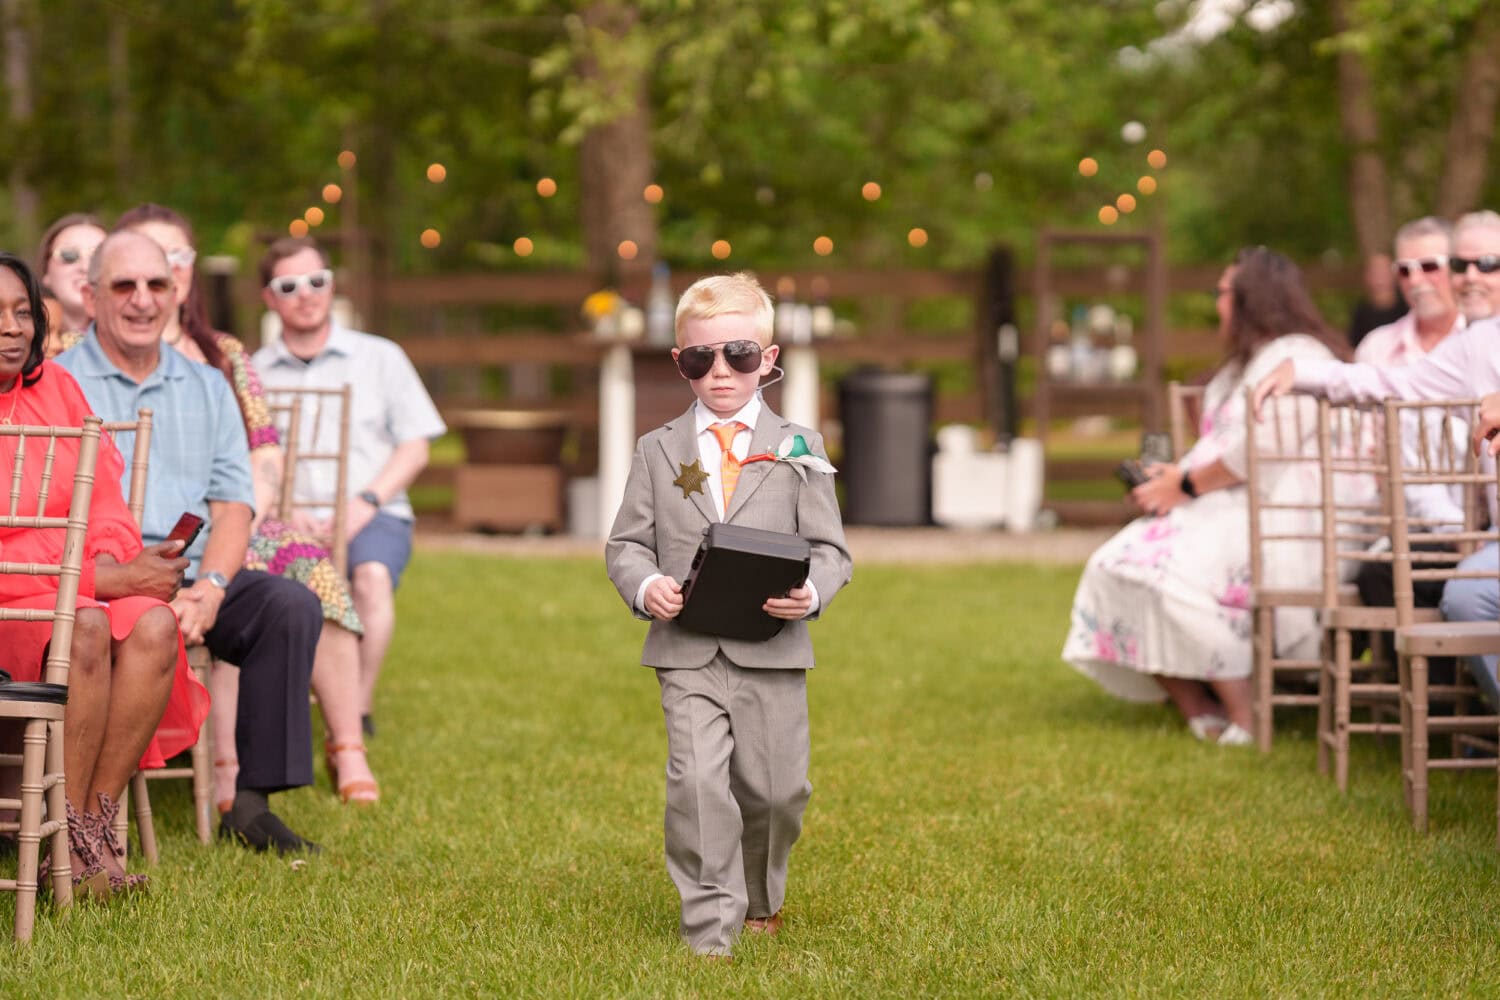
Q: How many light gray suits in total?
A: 1